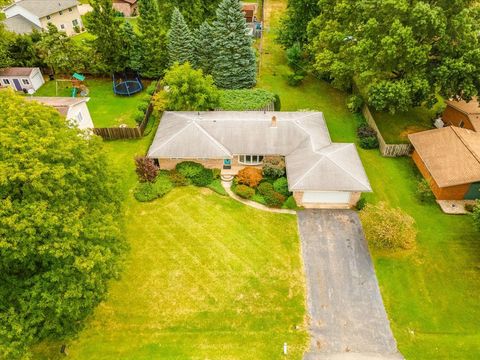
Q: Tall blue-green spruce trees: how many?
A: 3